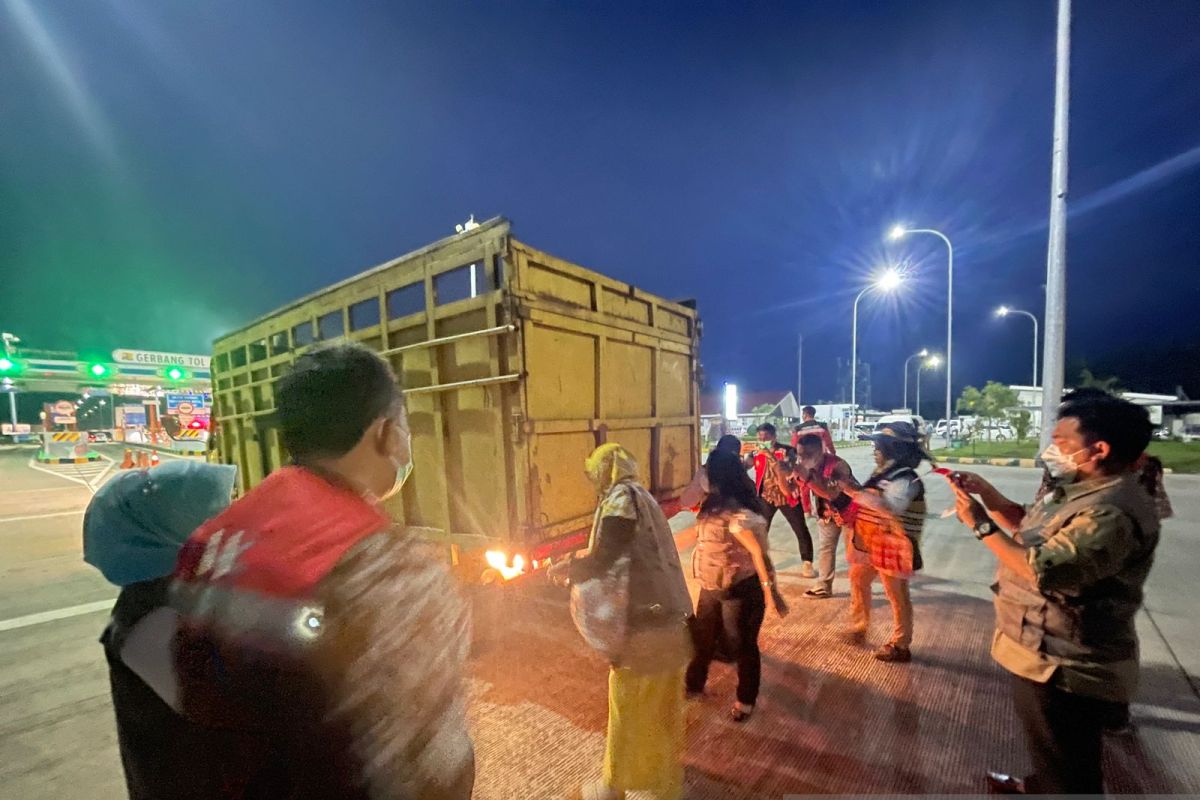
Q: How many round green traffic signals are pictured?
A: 3